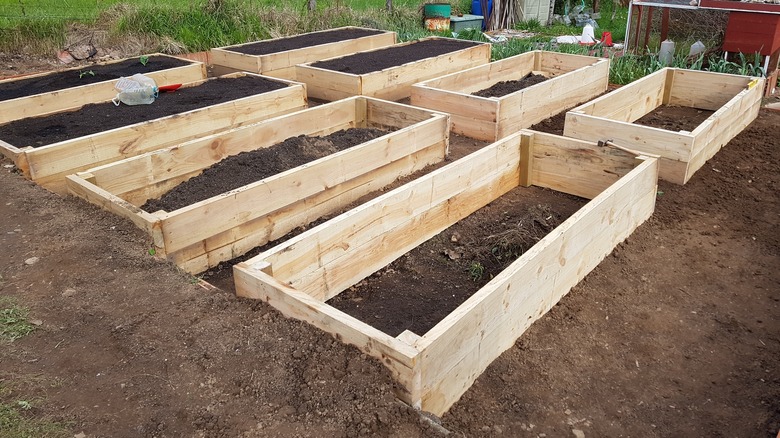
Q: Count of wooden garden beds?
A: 8